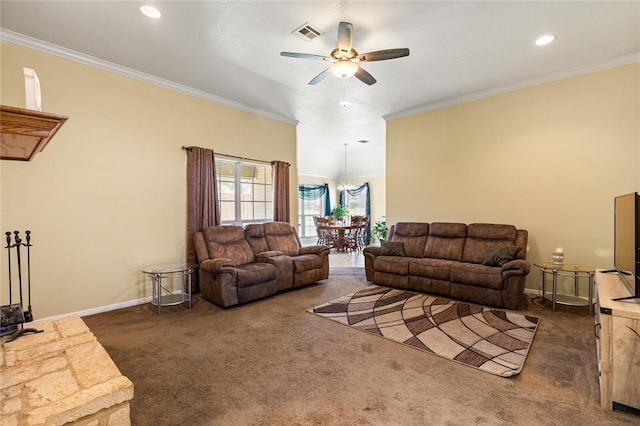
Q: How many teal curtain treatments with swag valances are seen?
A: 2